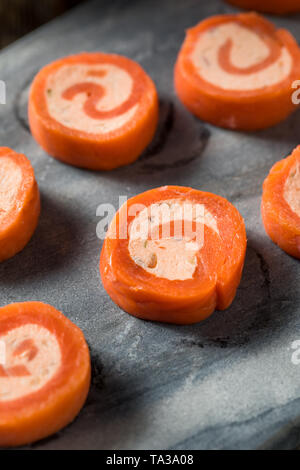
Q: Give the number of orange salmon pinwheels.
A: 7